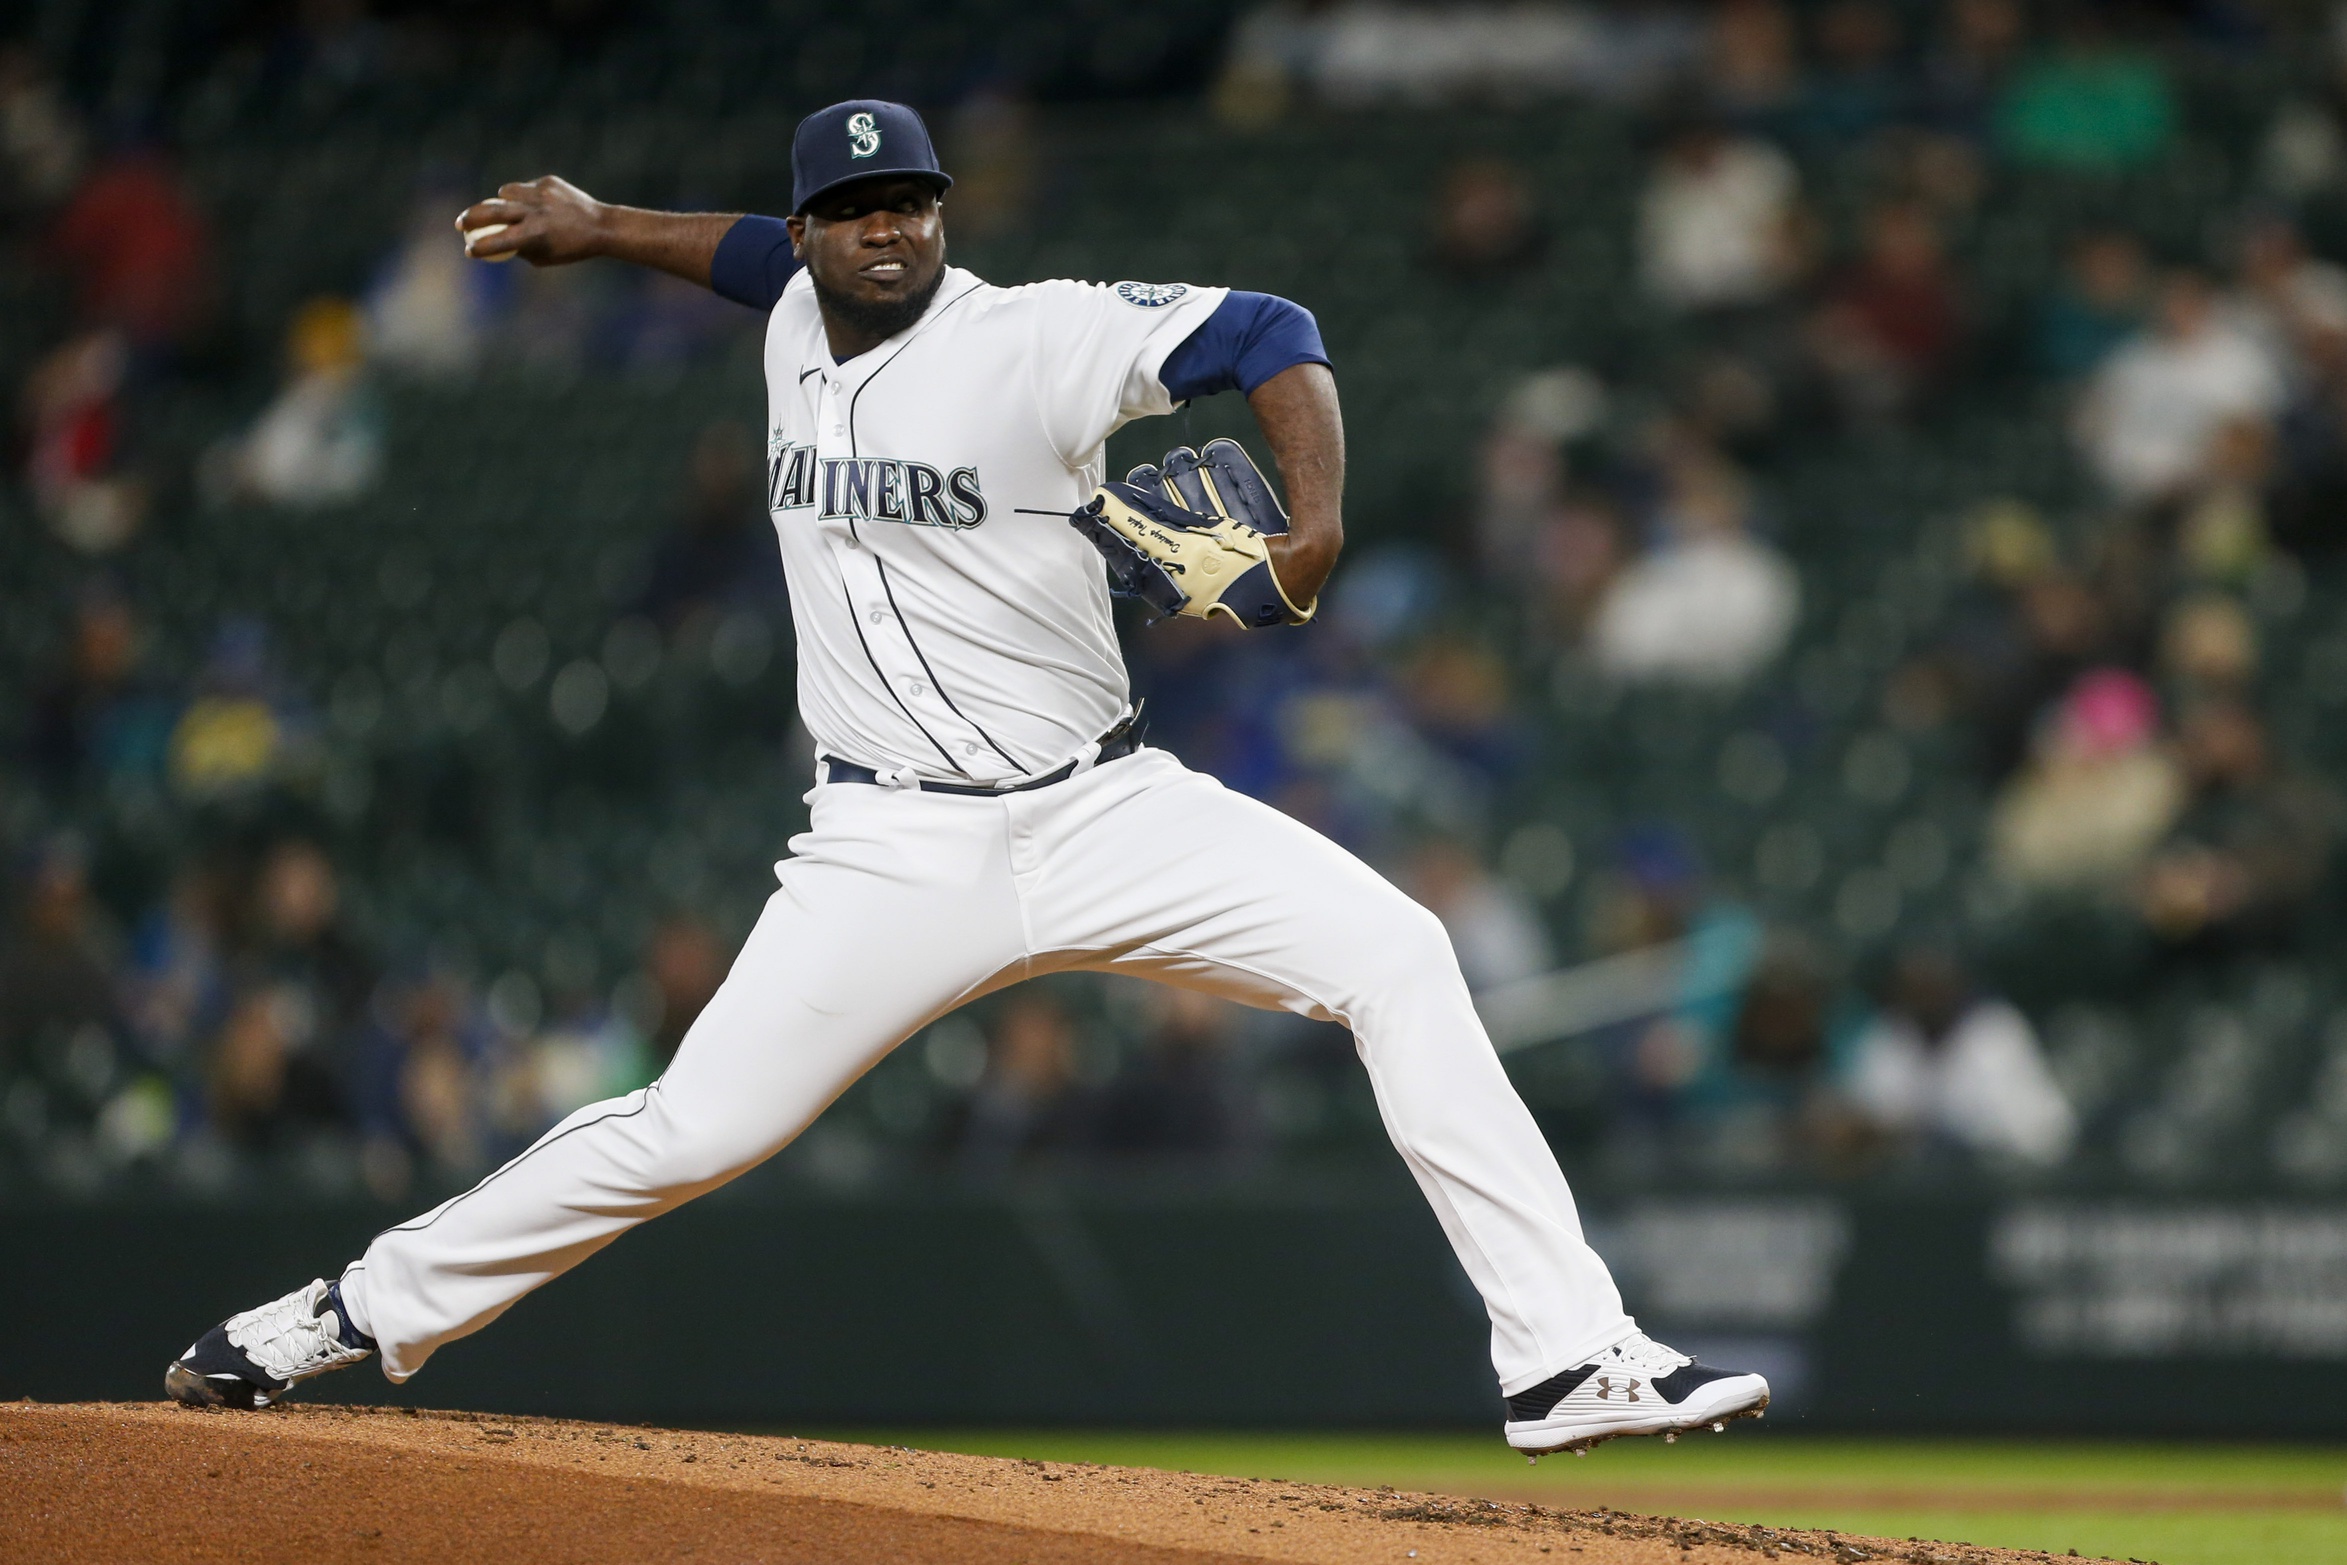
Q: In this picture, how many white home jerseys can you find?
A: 1